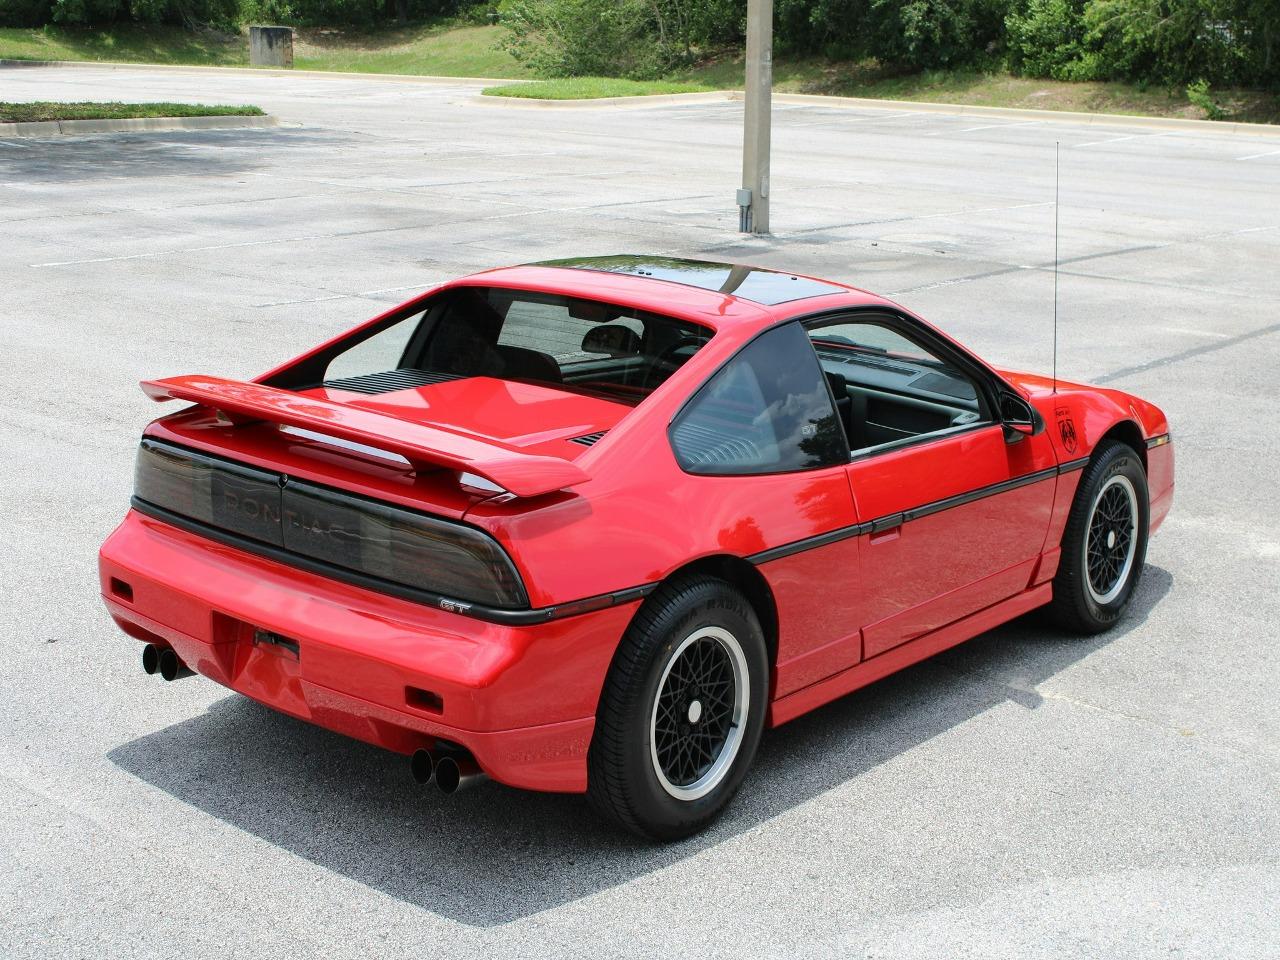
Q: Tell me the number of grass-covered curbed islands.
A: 2